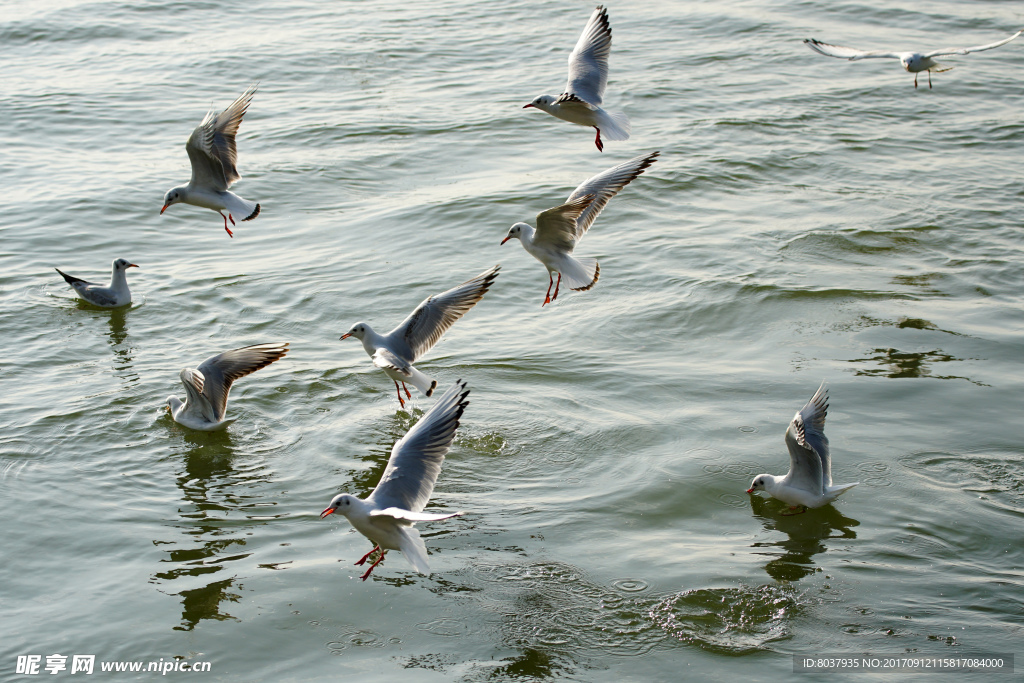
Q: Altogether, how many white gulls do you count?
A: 9